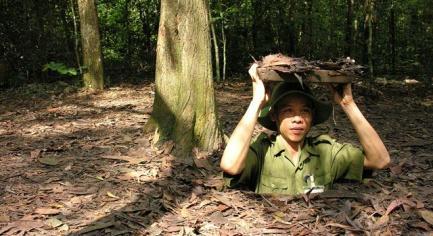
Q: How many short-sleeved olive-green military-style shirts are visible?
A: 1